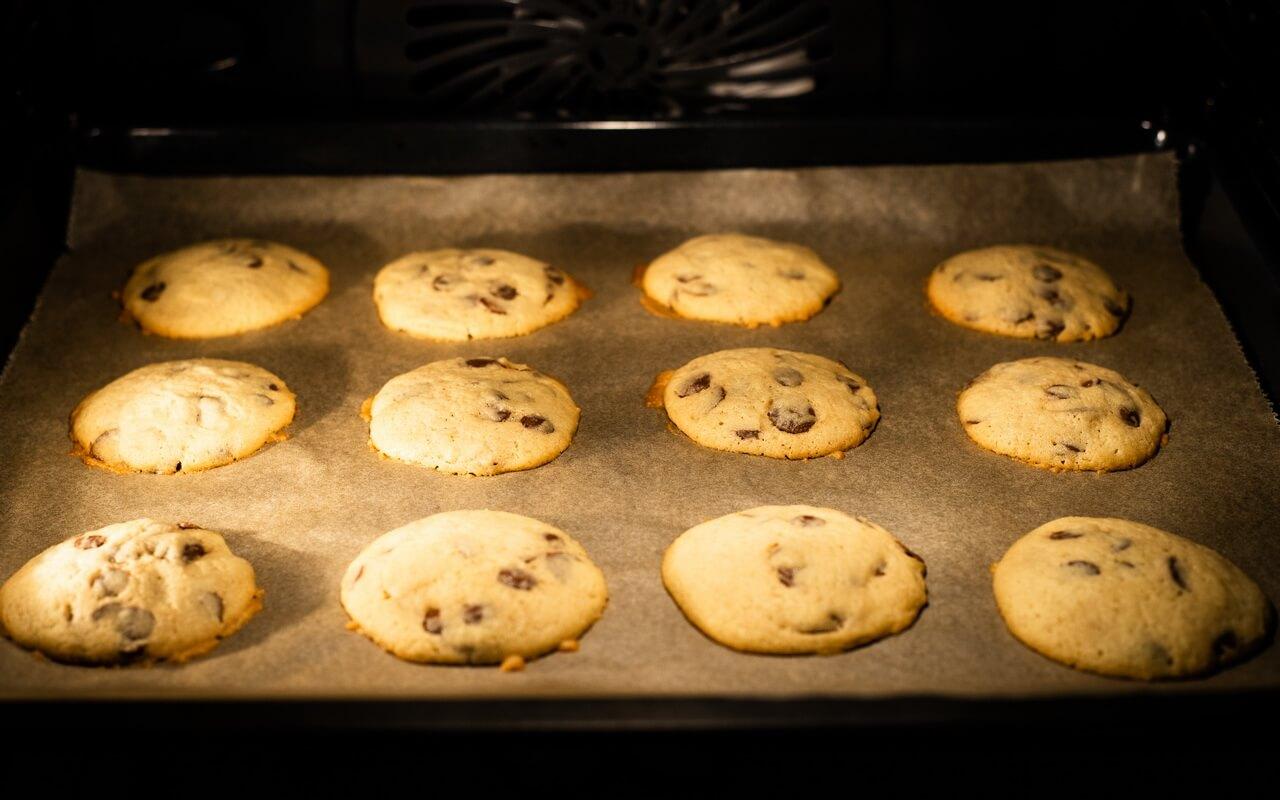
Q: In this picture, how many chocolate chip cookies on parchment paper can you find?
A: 12